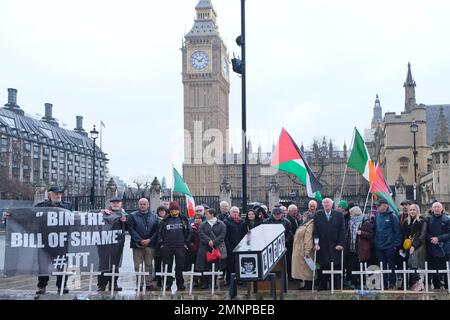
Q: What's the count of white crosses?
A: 13